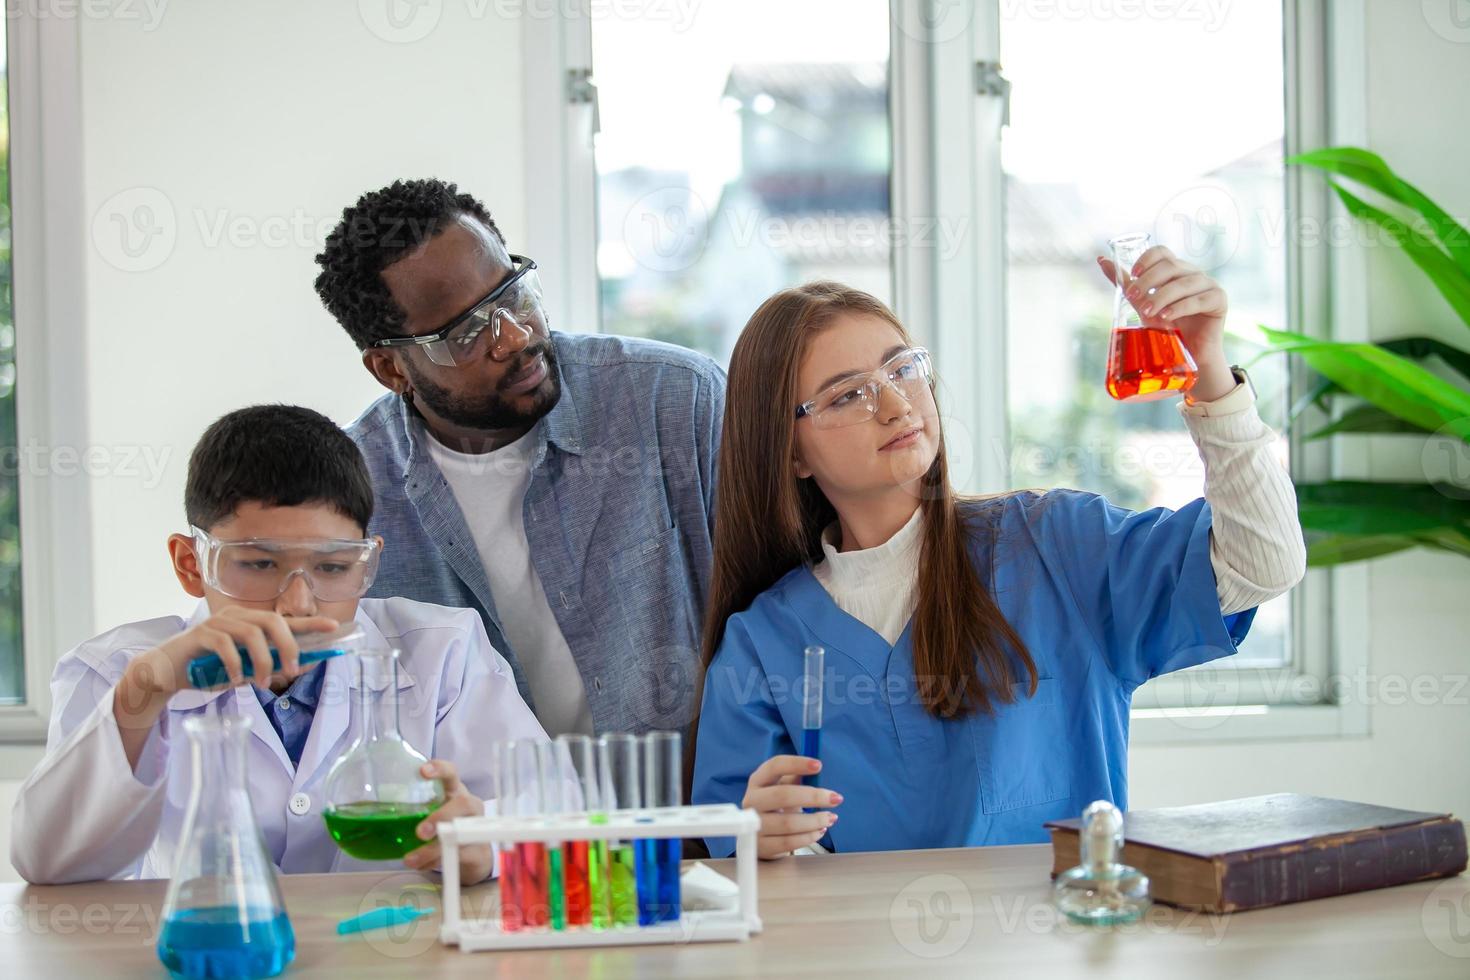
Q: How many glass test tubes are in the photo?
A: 9